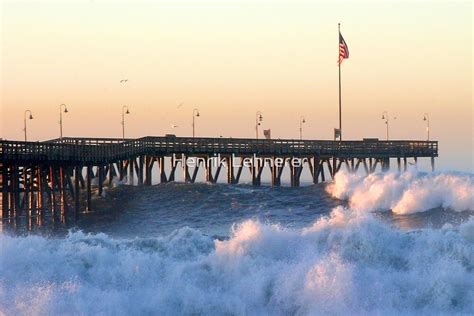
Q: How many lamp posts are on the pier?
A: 8